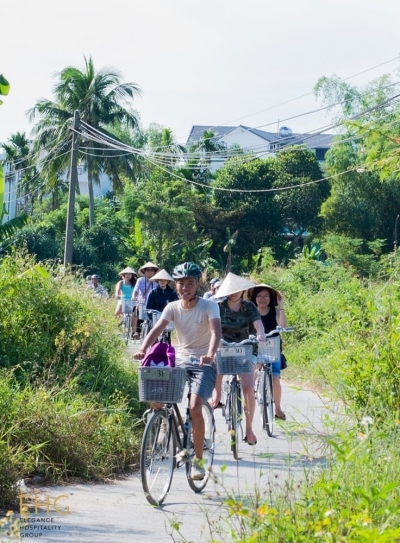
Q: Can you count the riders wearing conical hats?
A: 5